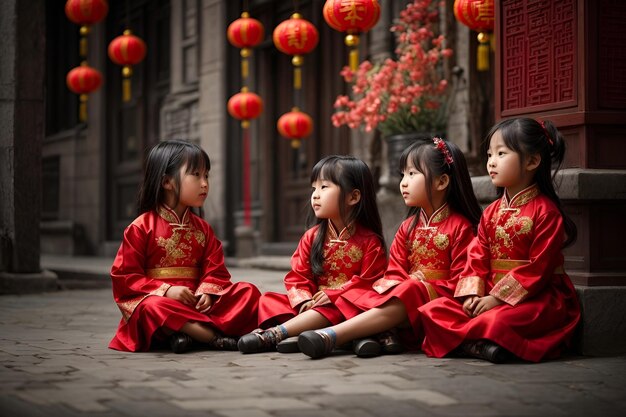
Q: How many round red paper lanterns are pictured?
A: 9